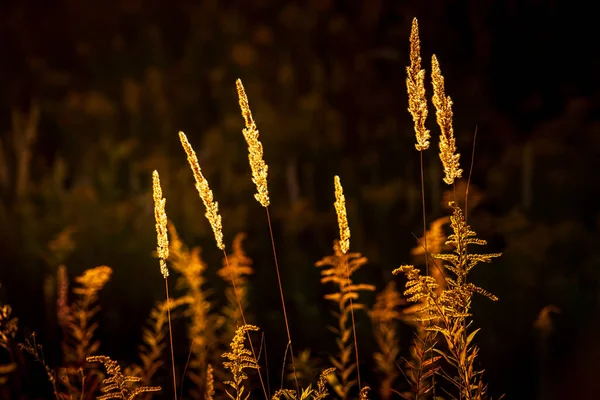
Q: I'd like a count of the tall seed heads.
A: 6